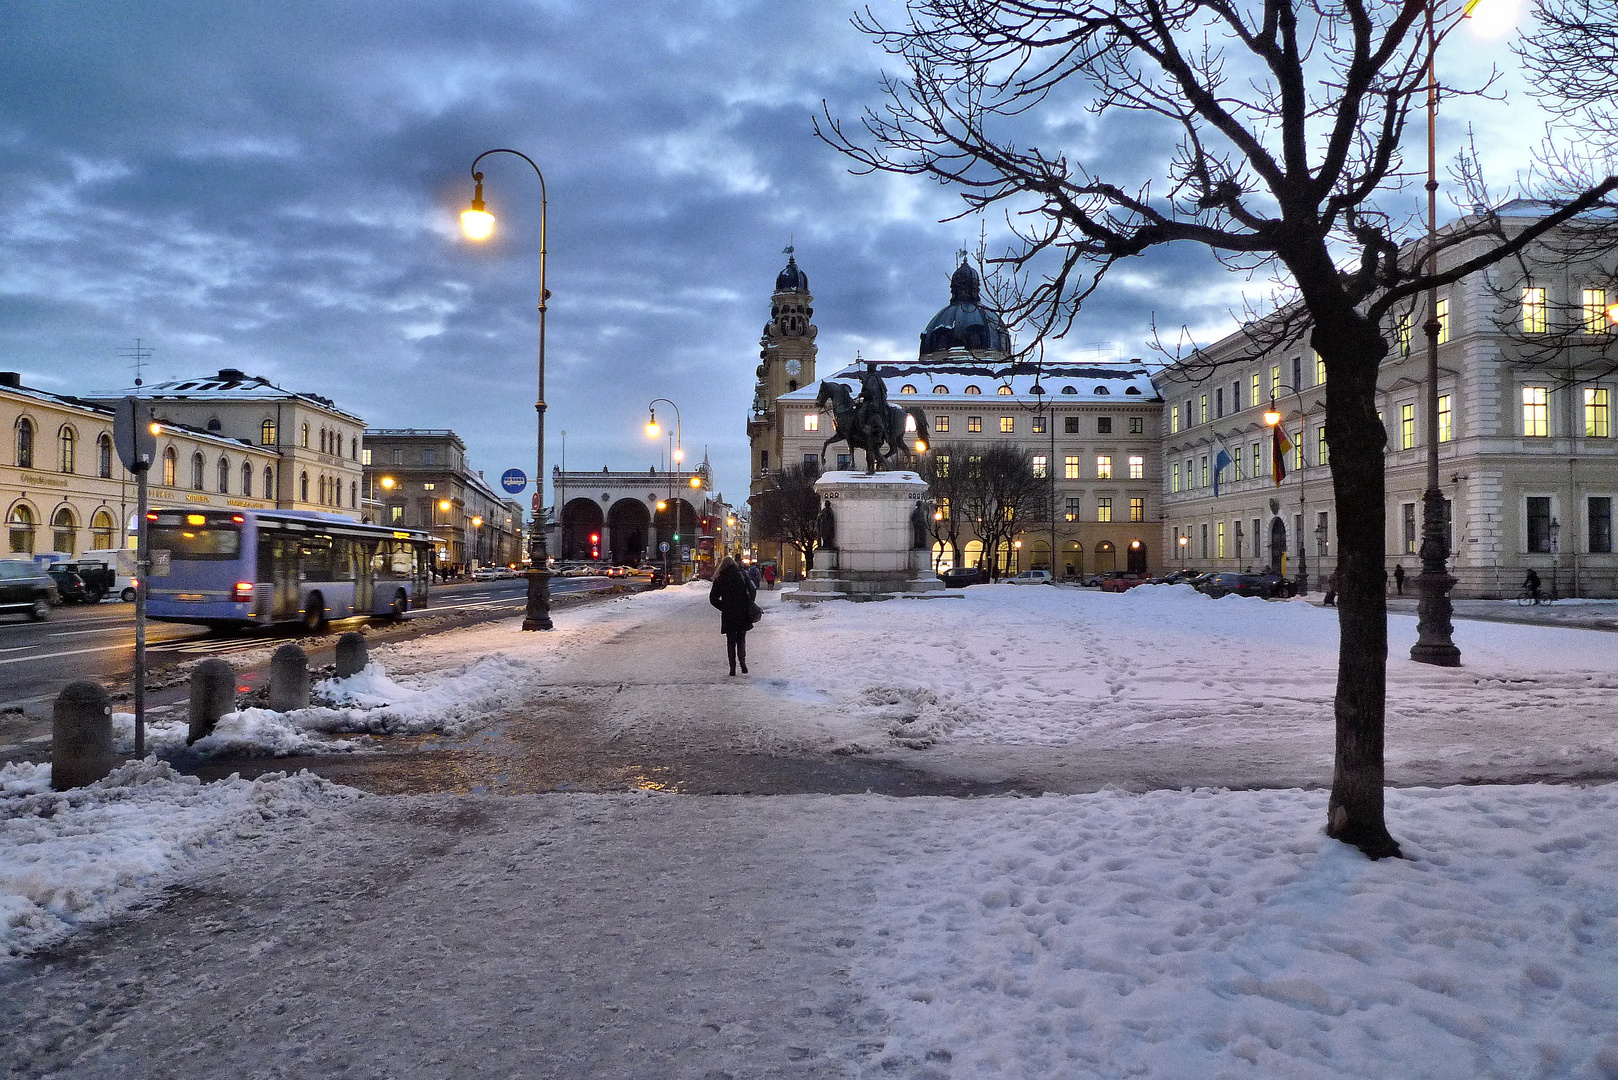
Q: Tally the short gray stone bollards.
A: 4